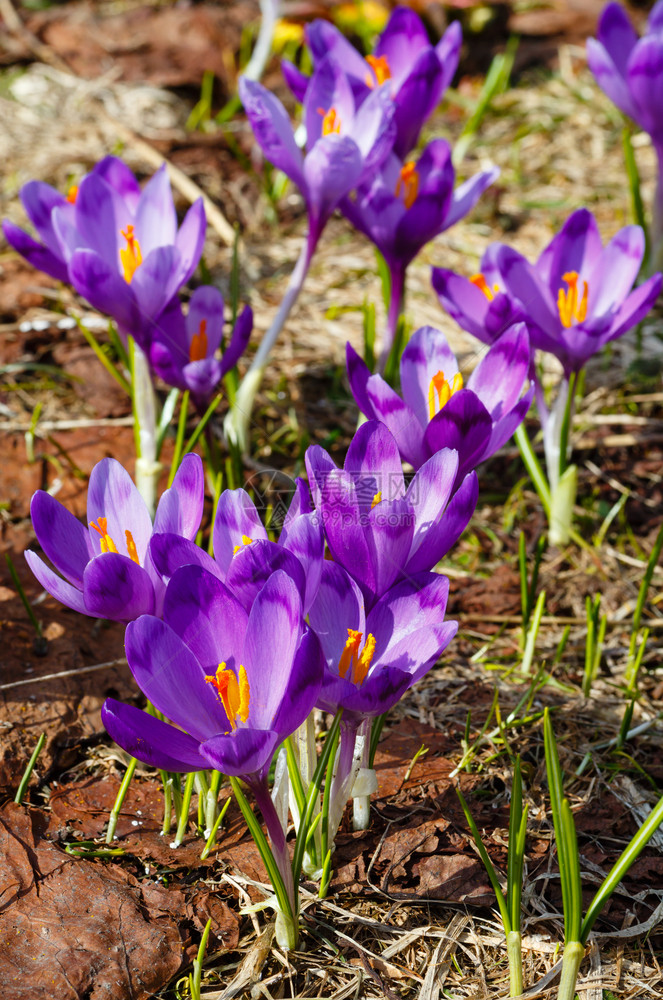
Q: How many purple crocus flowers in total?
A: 15